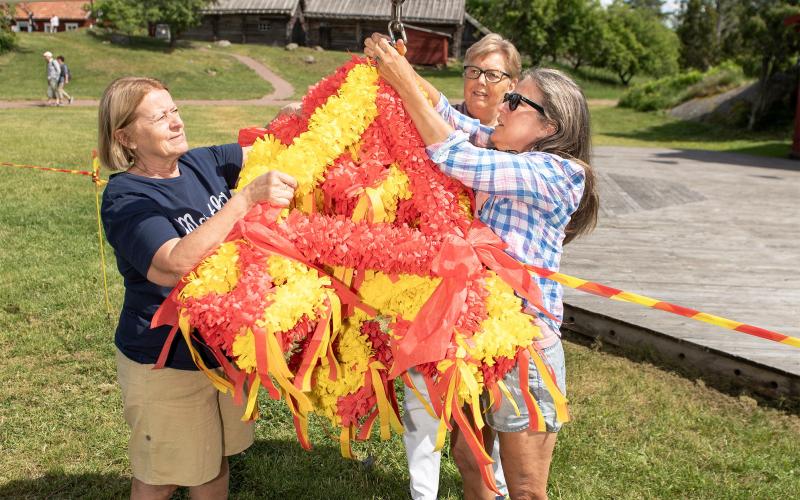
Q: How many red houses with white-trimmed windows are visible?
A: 1